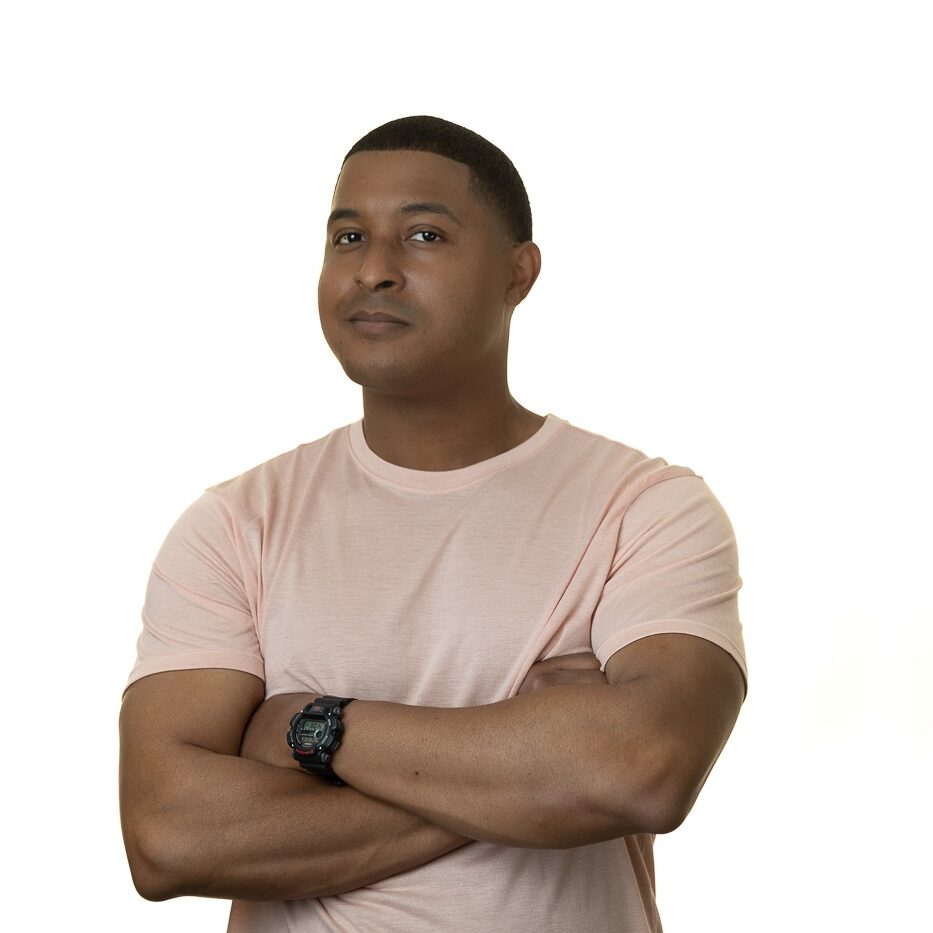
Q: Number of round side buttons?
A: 2